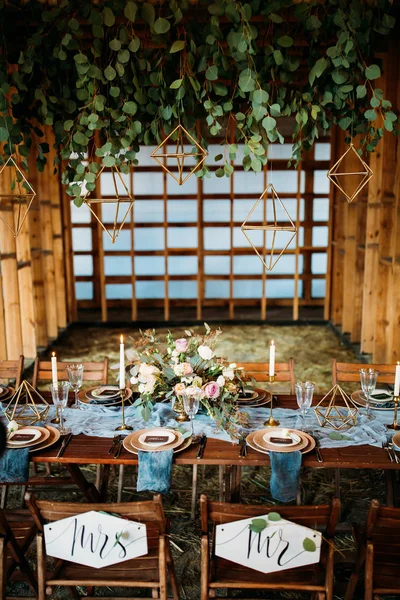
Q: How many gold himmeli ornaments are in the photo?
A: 7